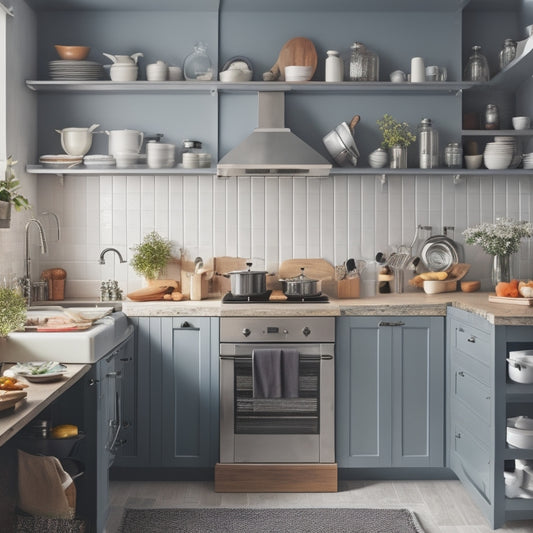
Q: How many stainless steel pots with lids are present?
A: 2